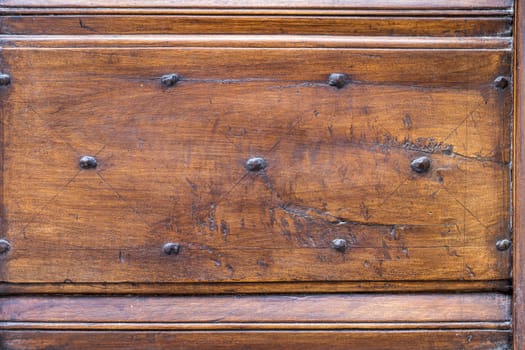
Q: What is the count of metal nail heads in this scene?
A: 11